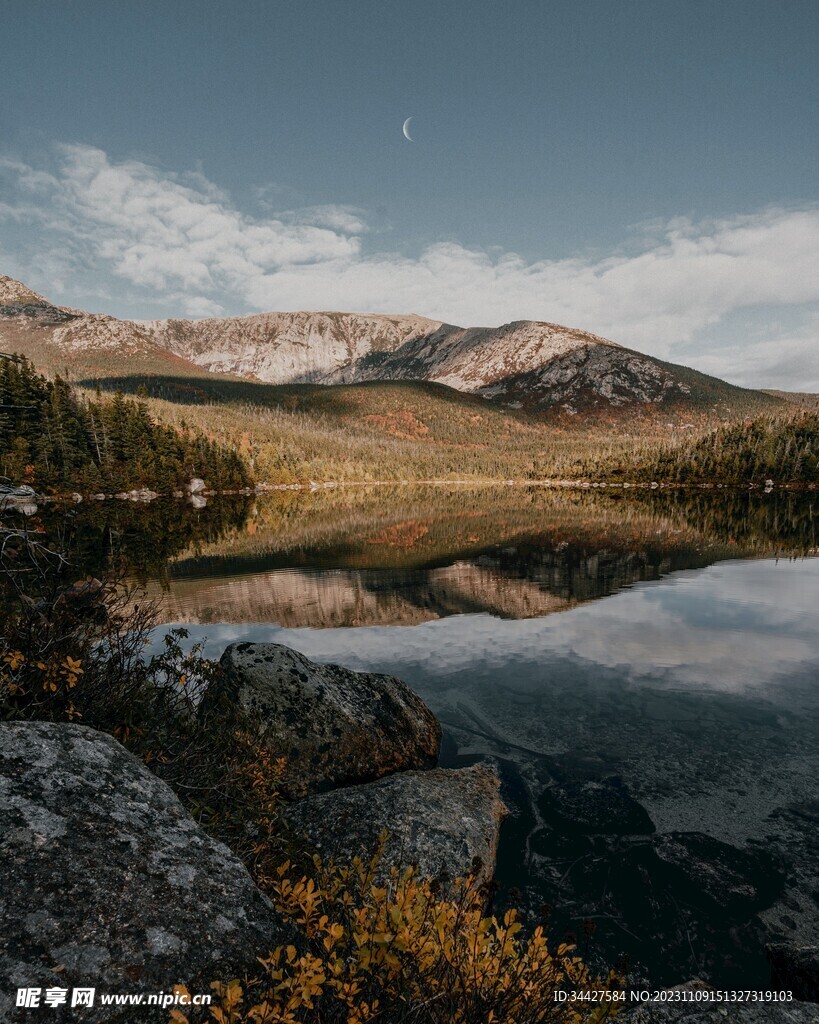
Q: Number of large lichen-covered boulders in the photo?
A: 3